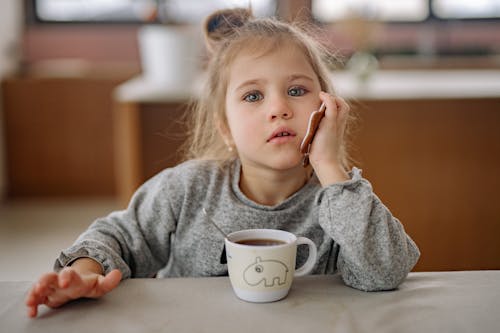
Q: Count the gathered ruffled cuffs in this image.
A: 2